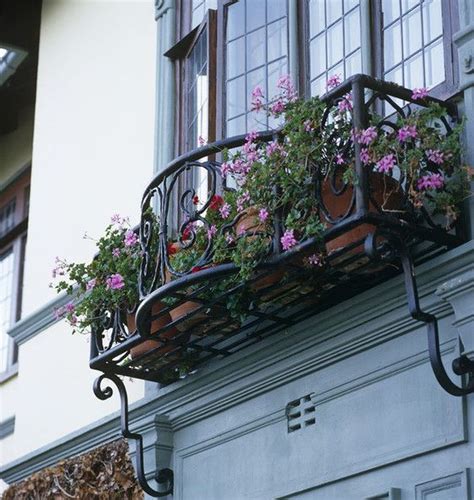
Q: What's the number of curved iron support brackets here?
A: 2